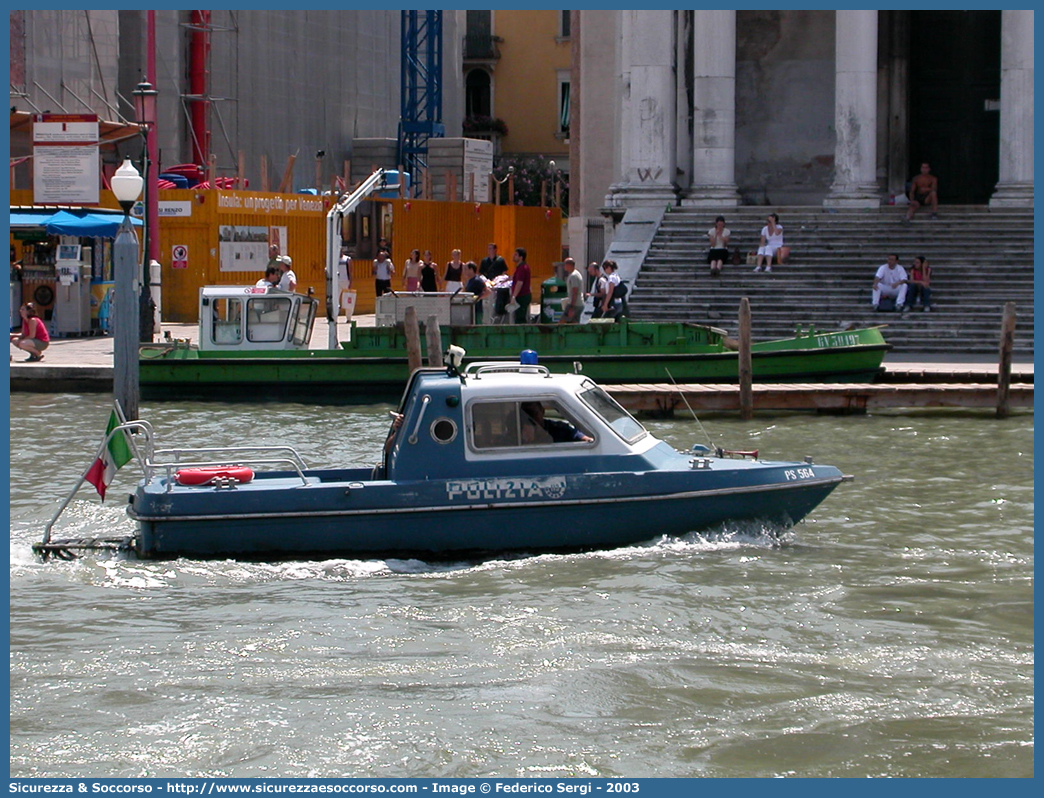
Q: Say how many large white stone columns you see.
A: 4